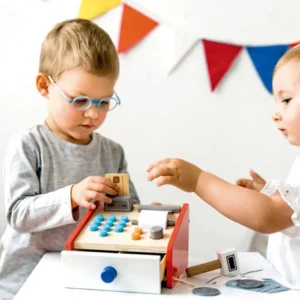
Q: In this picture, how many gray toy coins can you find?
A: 2